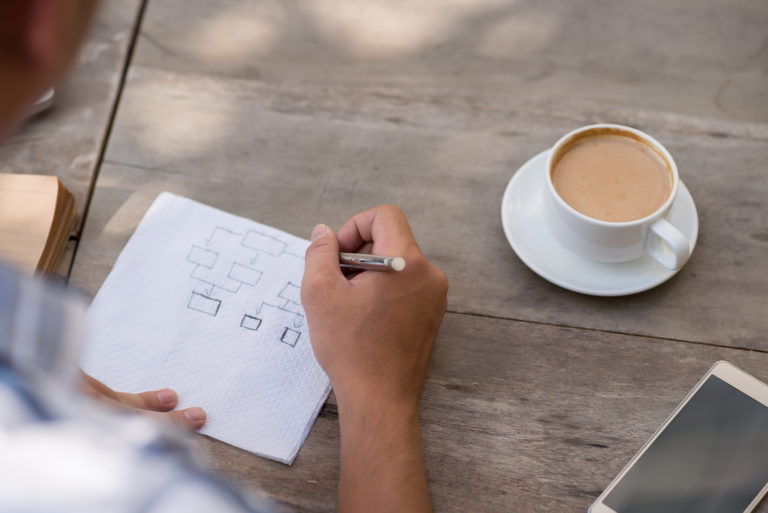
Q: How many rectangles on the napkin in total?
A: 7